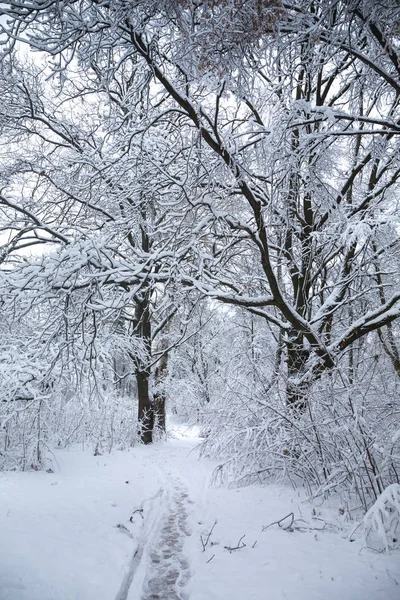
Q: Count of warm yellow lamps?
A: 0